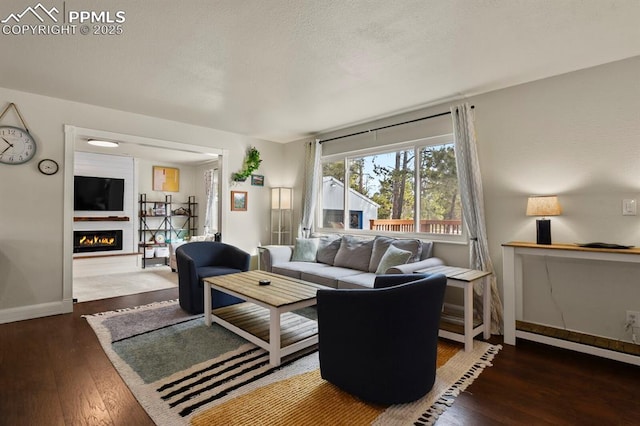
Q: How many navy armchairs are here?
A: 2